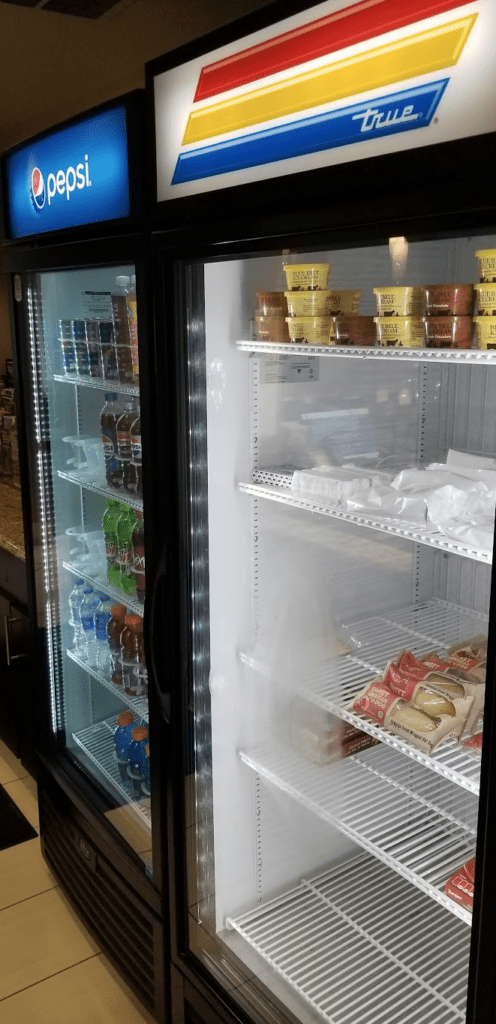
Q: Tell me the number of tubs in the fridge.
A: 14